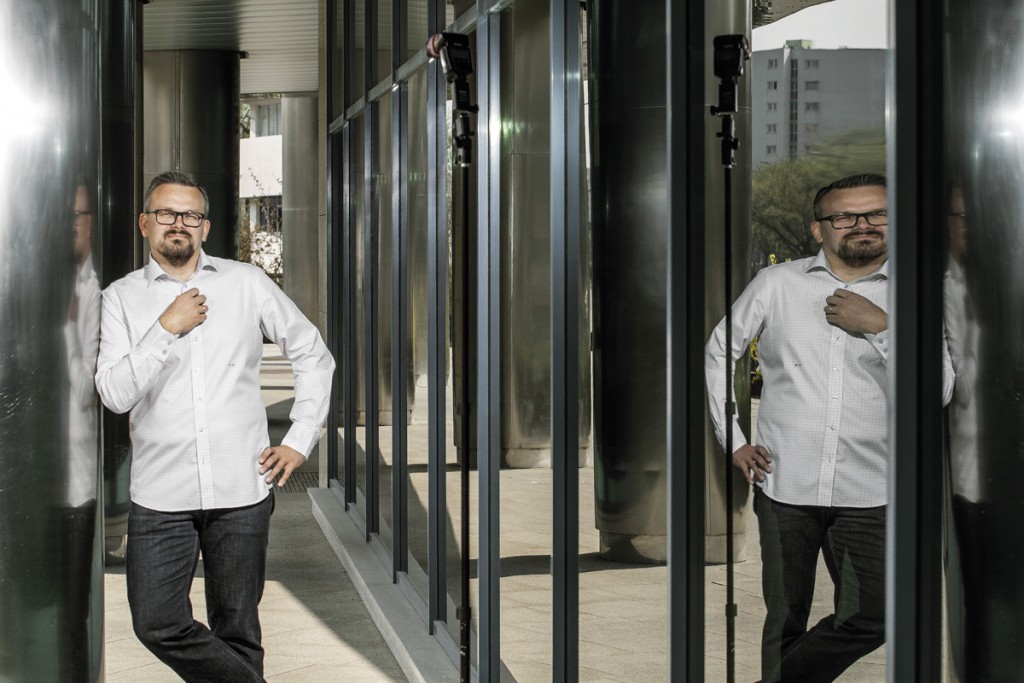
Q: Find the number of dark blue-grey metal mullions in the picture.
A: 9